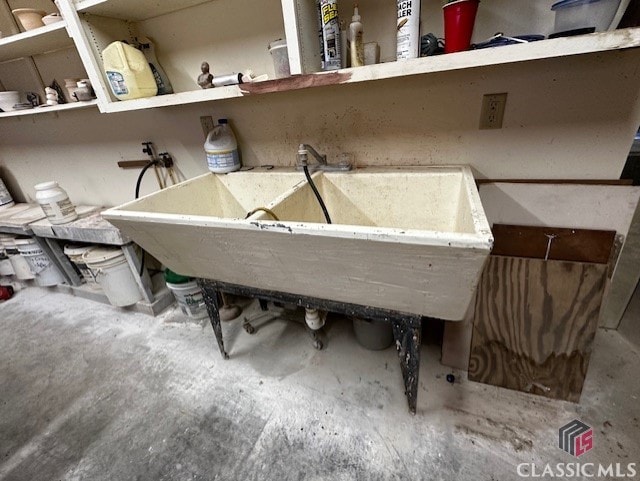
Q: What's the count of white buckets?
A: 6